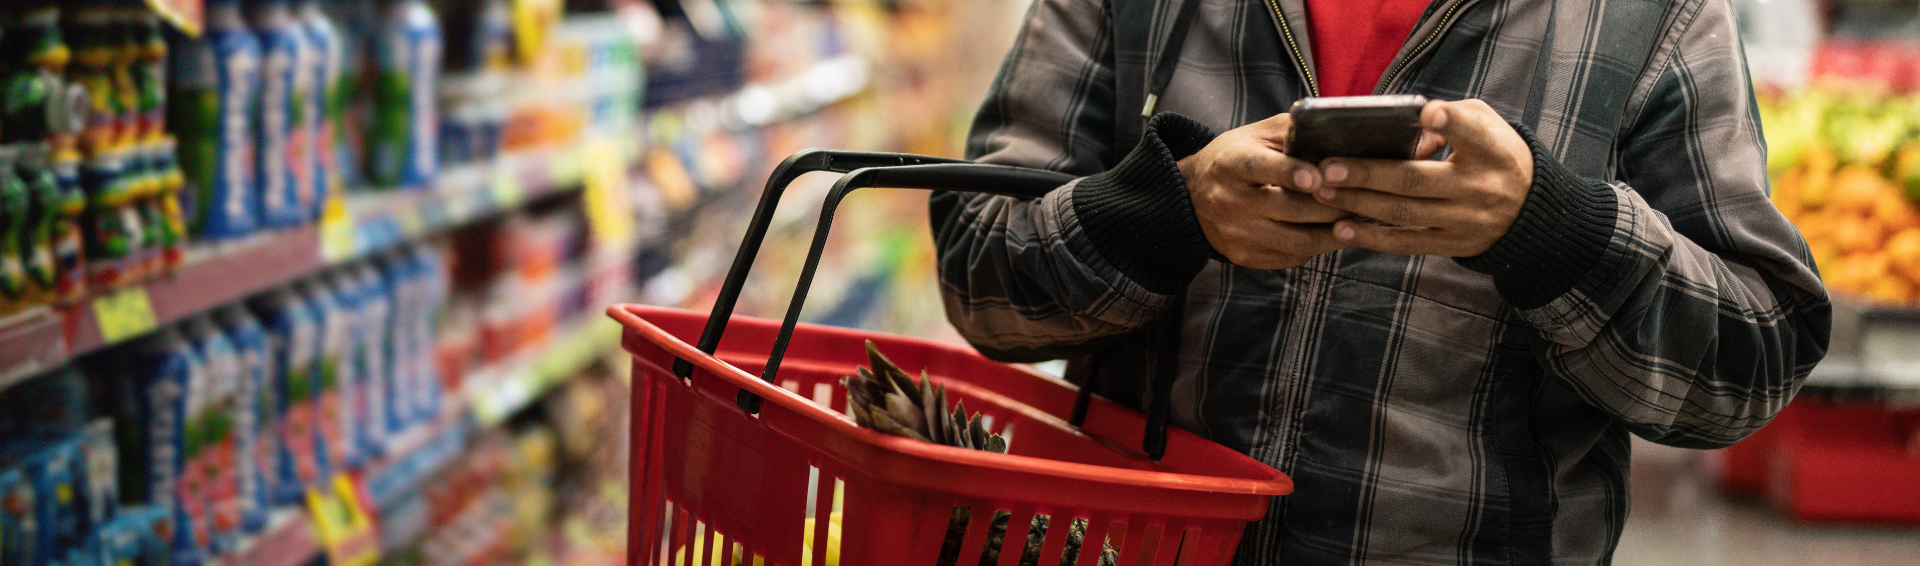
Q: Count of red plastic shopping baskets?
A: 1